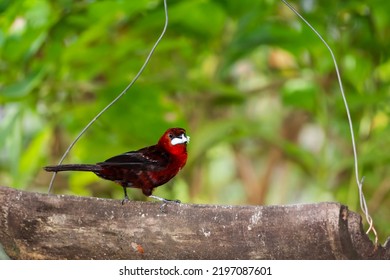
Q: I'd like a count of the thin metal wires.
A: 2